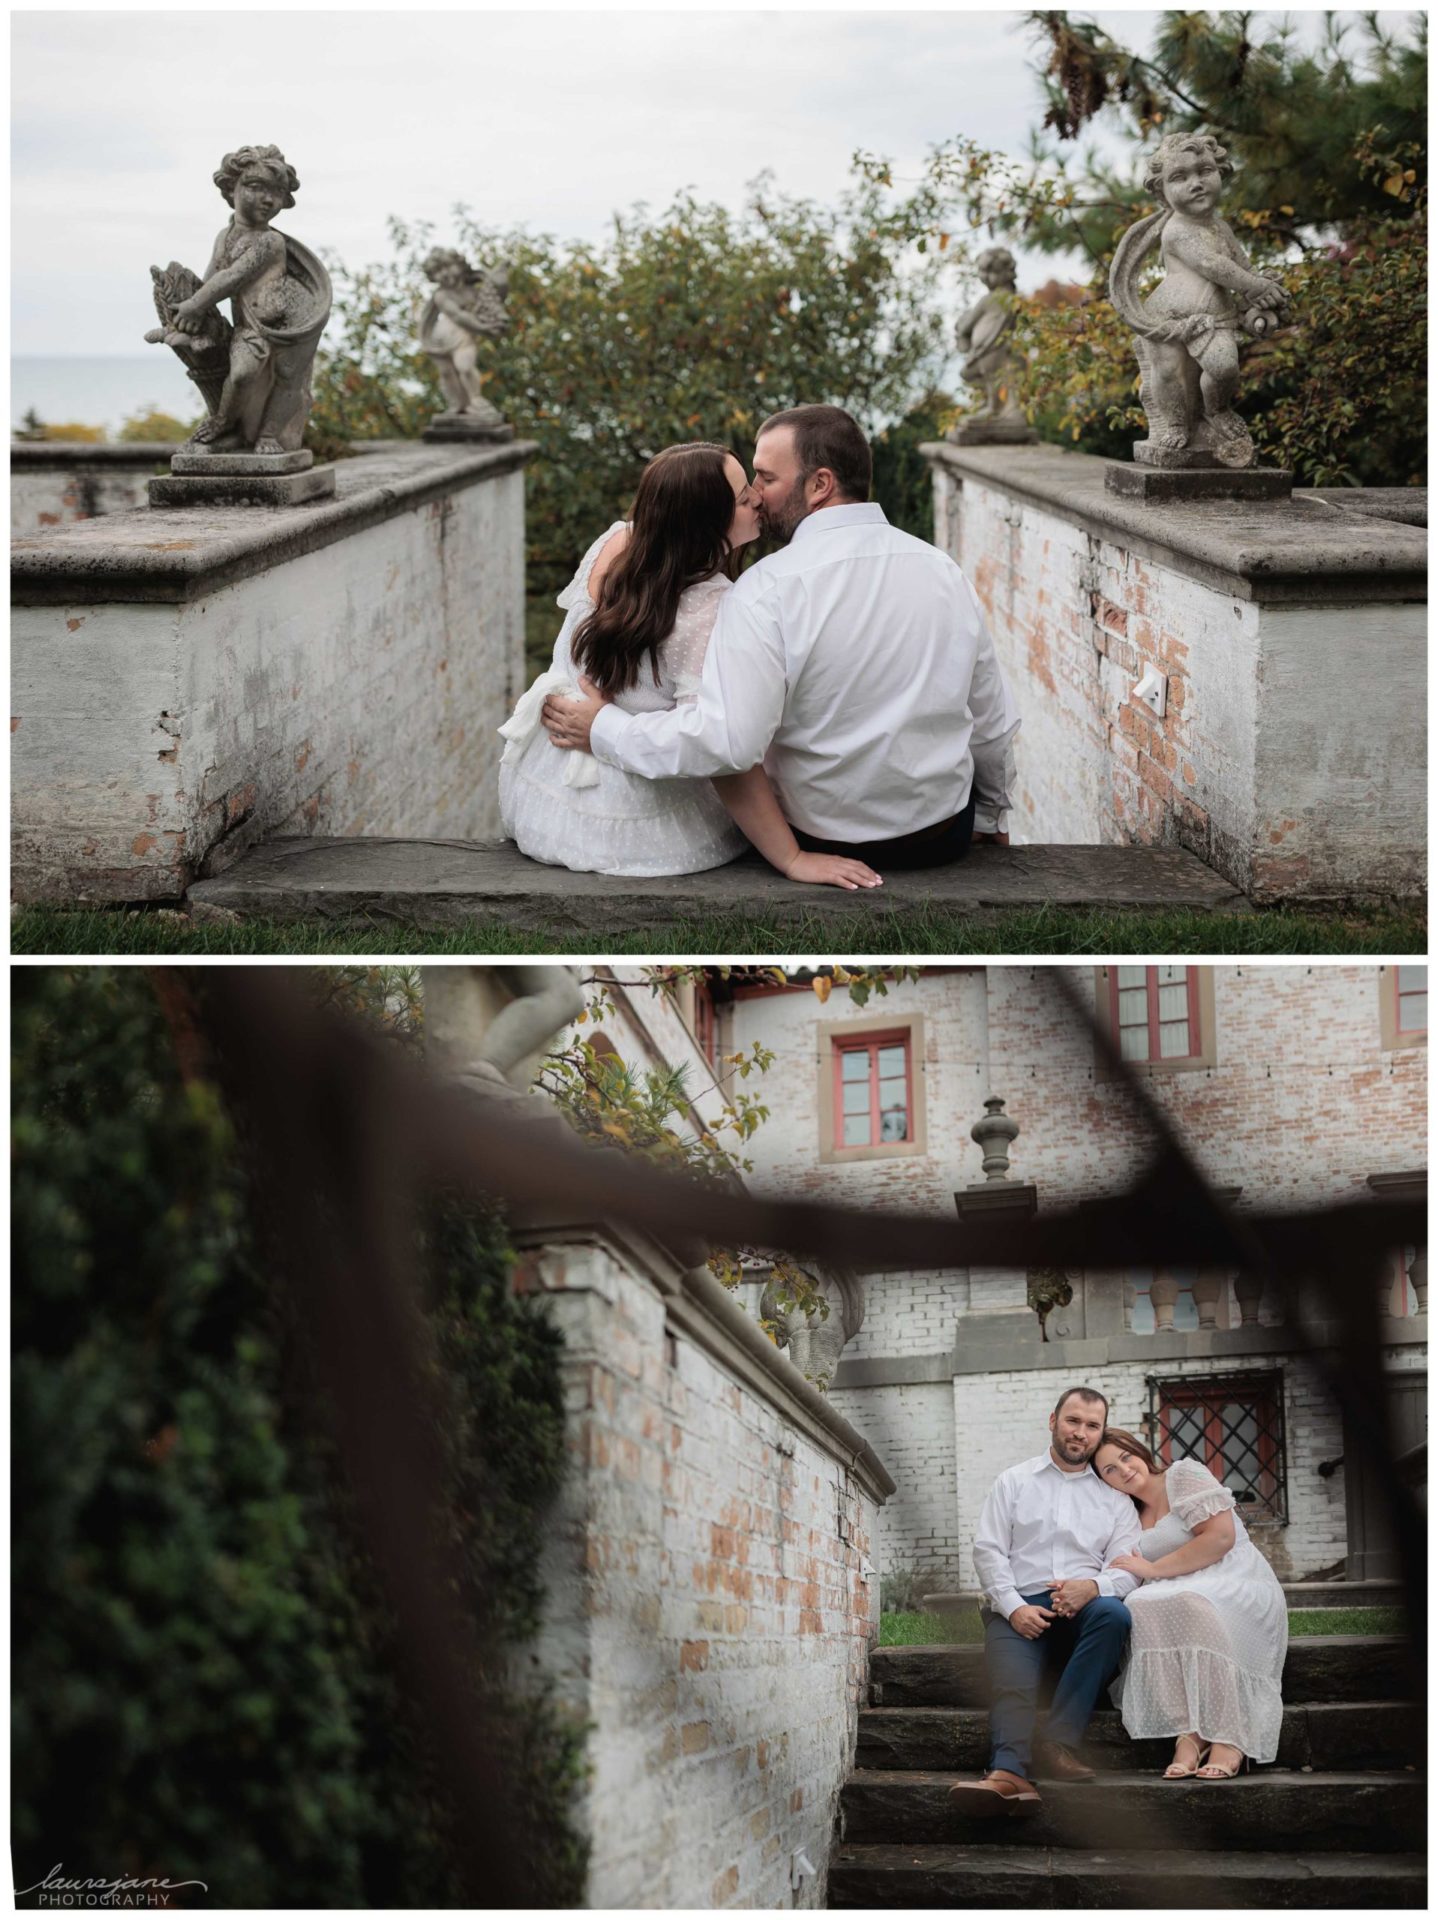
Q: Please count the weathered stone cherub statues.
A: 4